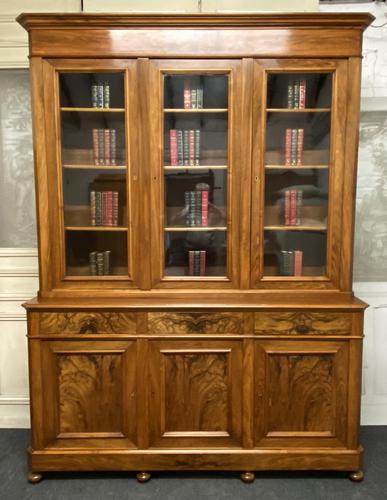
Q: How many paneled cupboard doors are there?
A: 3